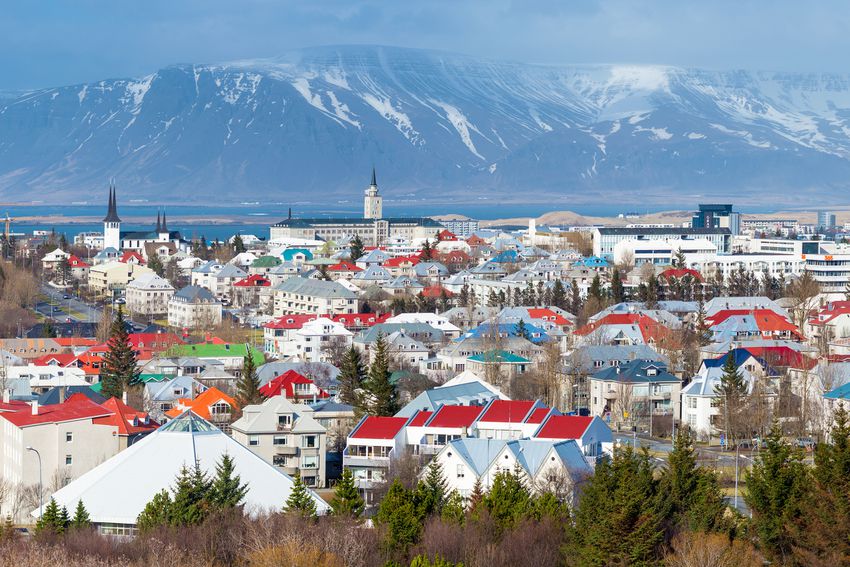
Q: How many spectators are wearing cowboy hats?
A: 0